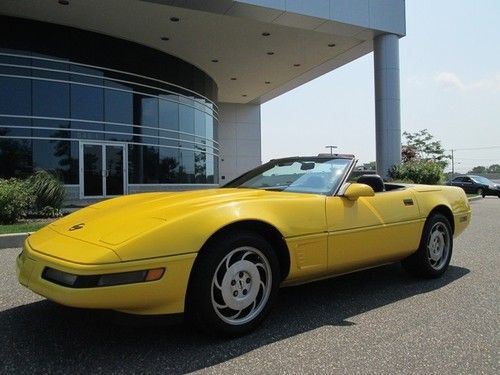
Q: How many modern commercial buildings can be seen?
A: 1